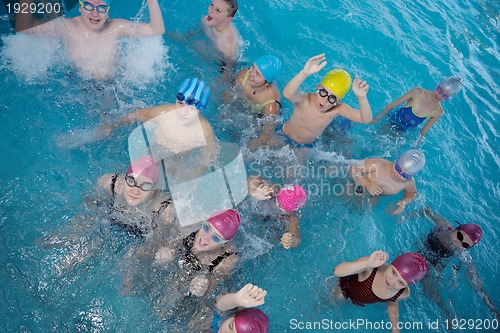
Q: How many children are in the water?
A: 13